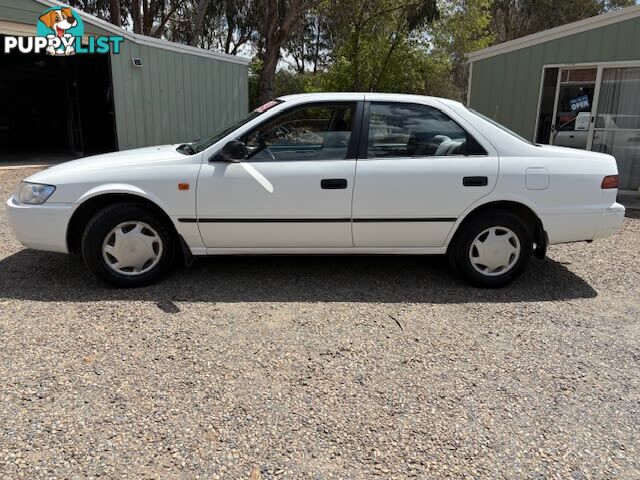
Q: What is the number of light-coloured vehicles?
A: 1